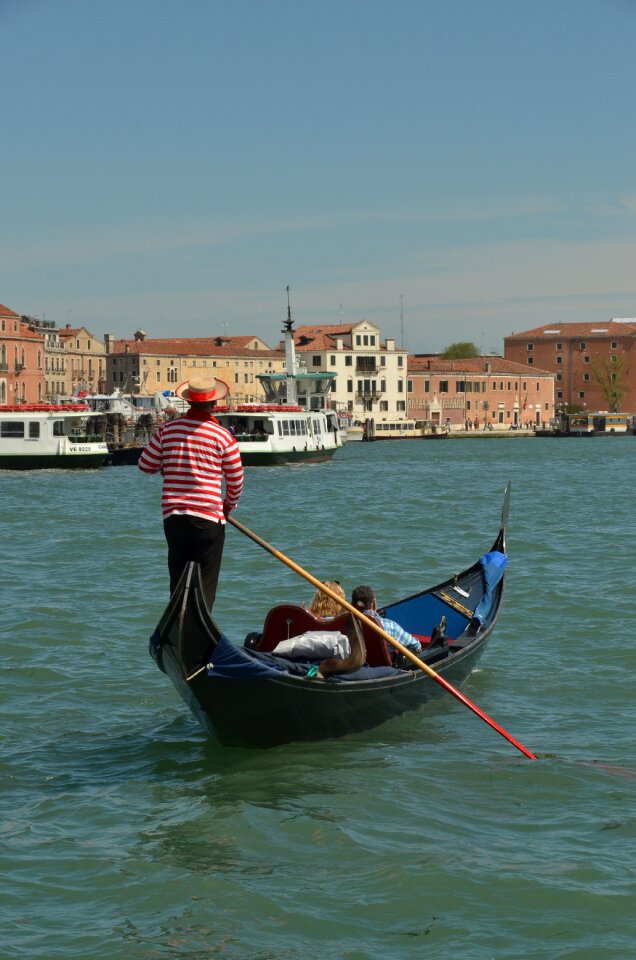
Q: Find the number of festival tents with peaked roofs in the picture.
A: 0